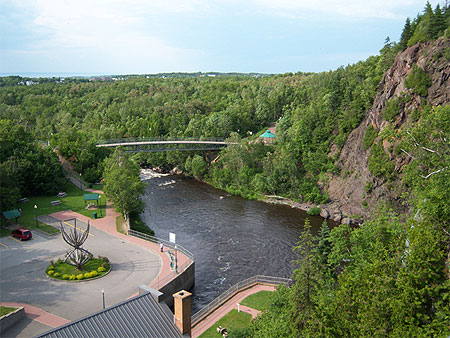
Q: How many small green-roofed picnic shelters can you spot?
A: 2